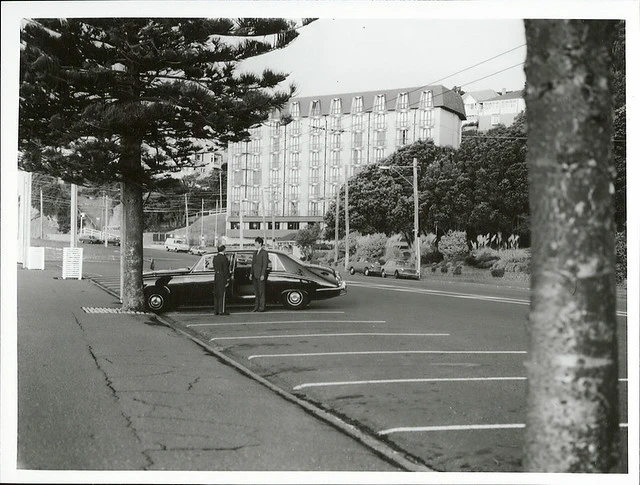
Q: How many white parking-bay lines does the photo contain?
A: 6